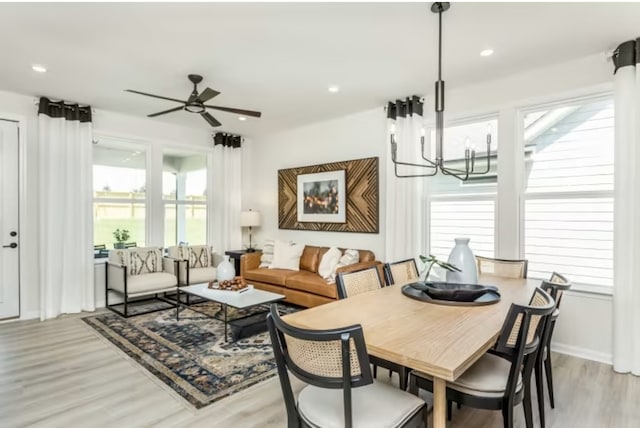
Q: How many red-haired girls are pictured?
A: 0